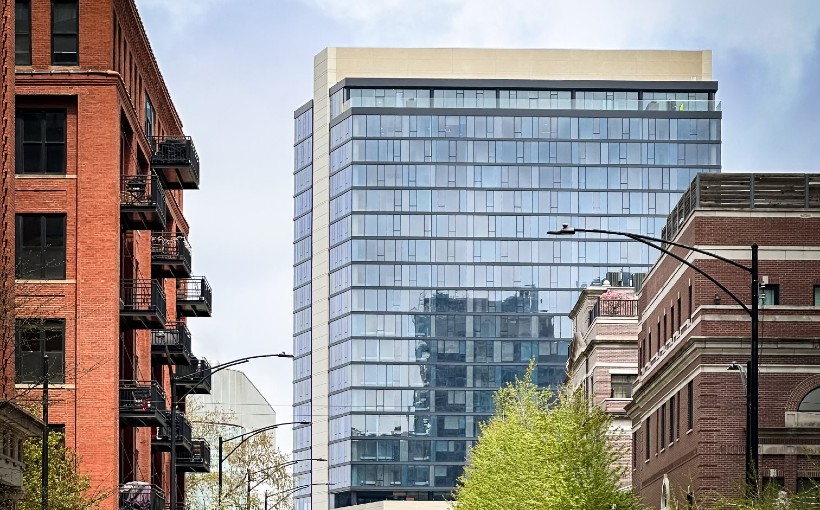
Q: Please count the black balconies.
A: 11